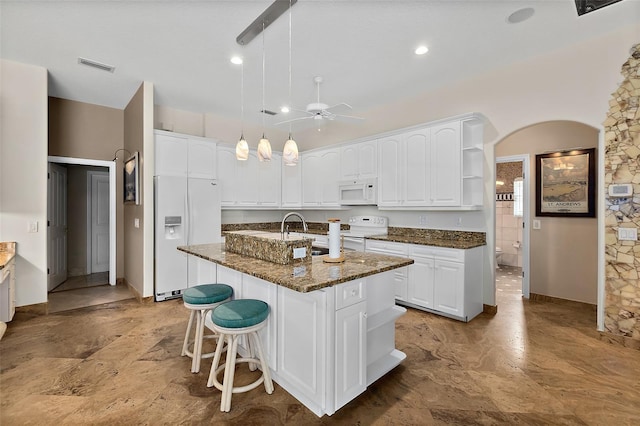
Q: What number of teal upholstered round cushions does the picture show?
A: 2